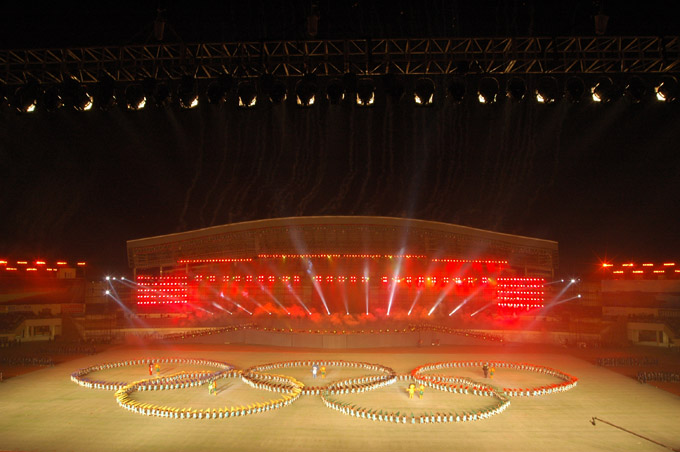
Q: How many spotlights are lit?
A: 12